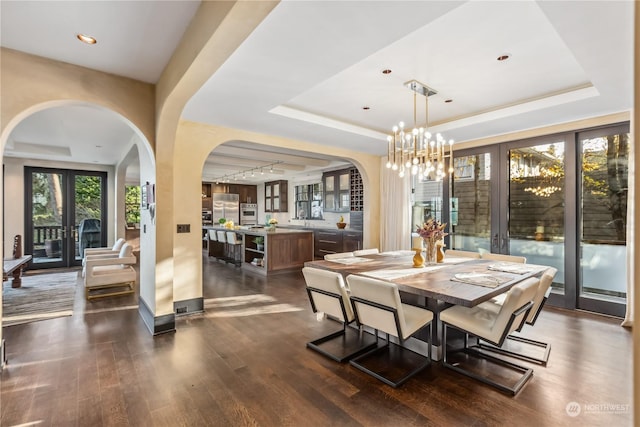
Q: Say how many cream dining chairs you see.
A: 8